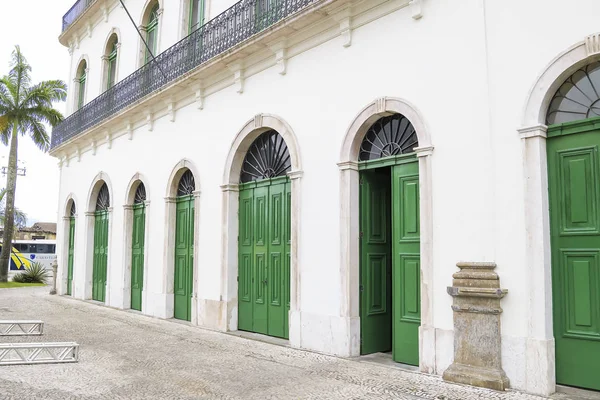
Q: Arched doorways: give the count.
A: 7